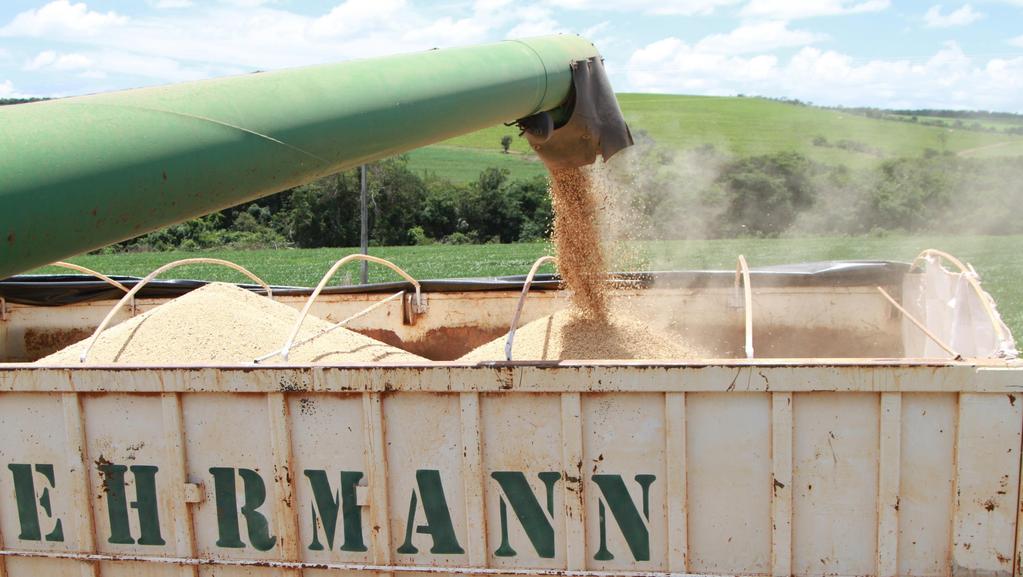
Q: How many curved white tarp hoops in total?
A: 6